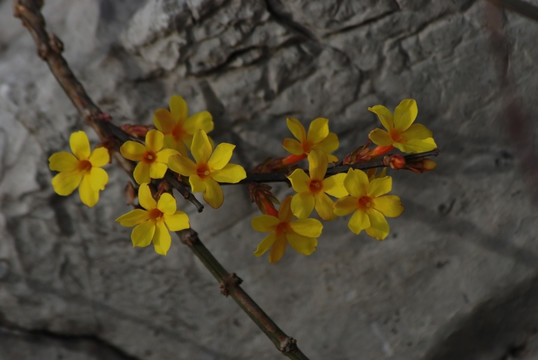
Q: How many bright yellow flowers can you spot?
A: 10